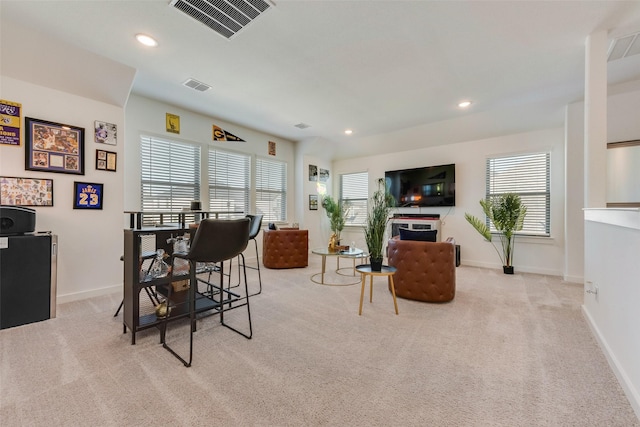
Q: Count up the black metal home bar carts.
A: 1